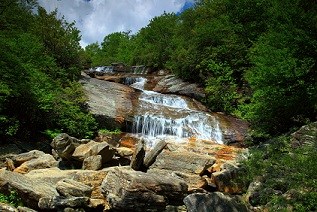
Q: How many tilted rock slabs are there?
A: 2